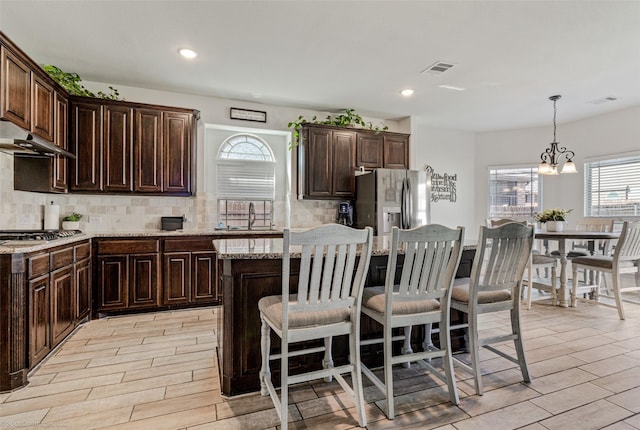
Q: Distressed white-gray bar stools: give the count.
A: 3